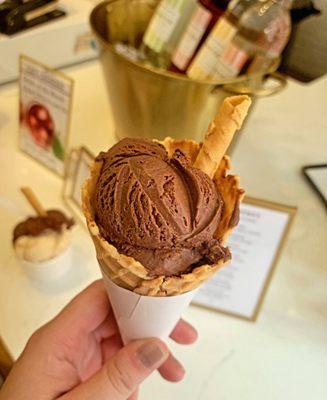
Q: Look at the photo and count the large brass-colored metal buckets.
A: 1